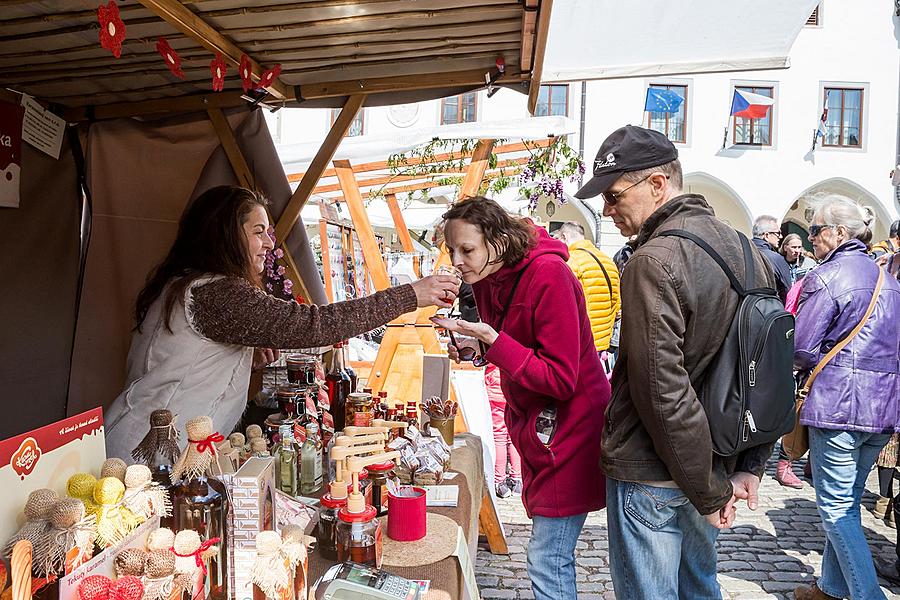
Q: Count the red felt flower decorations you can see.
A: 5